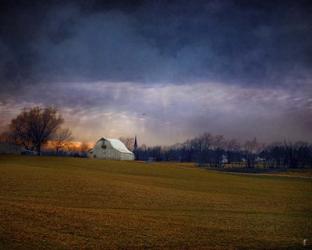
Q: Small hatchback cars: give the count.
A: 0